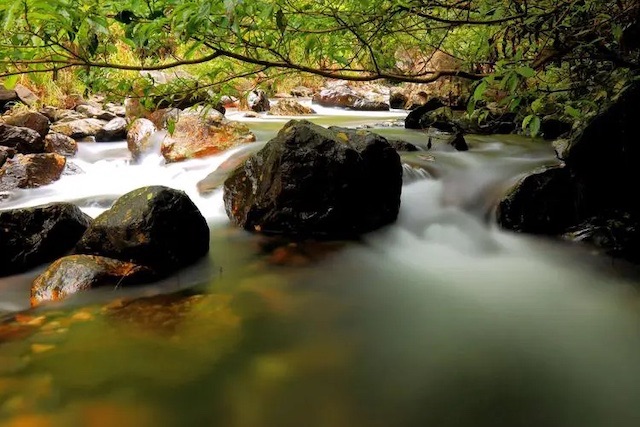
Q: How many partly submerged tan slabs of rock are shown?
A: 1